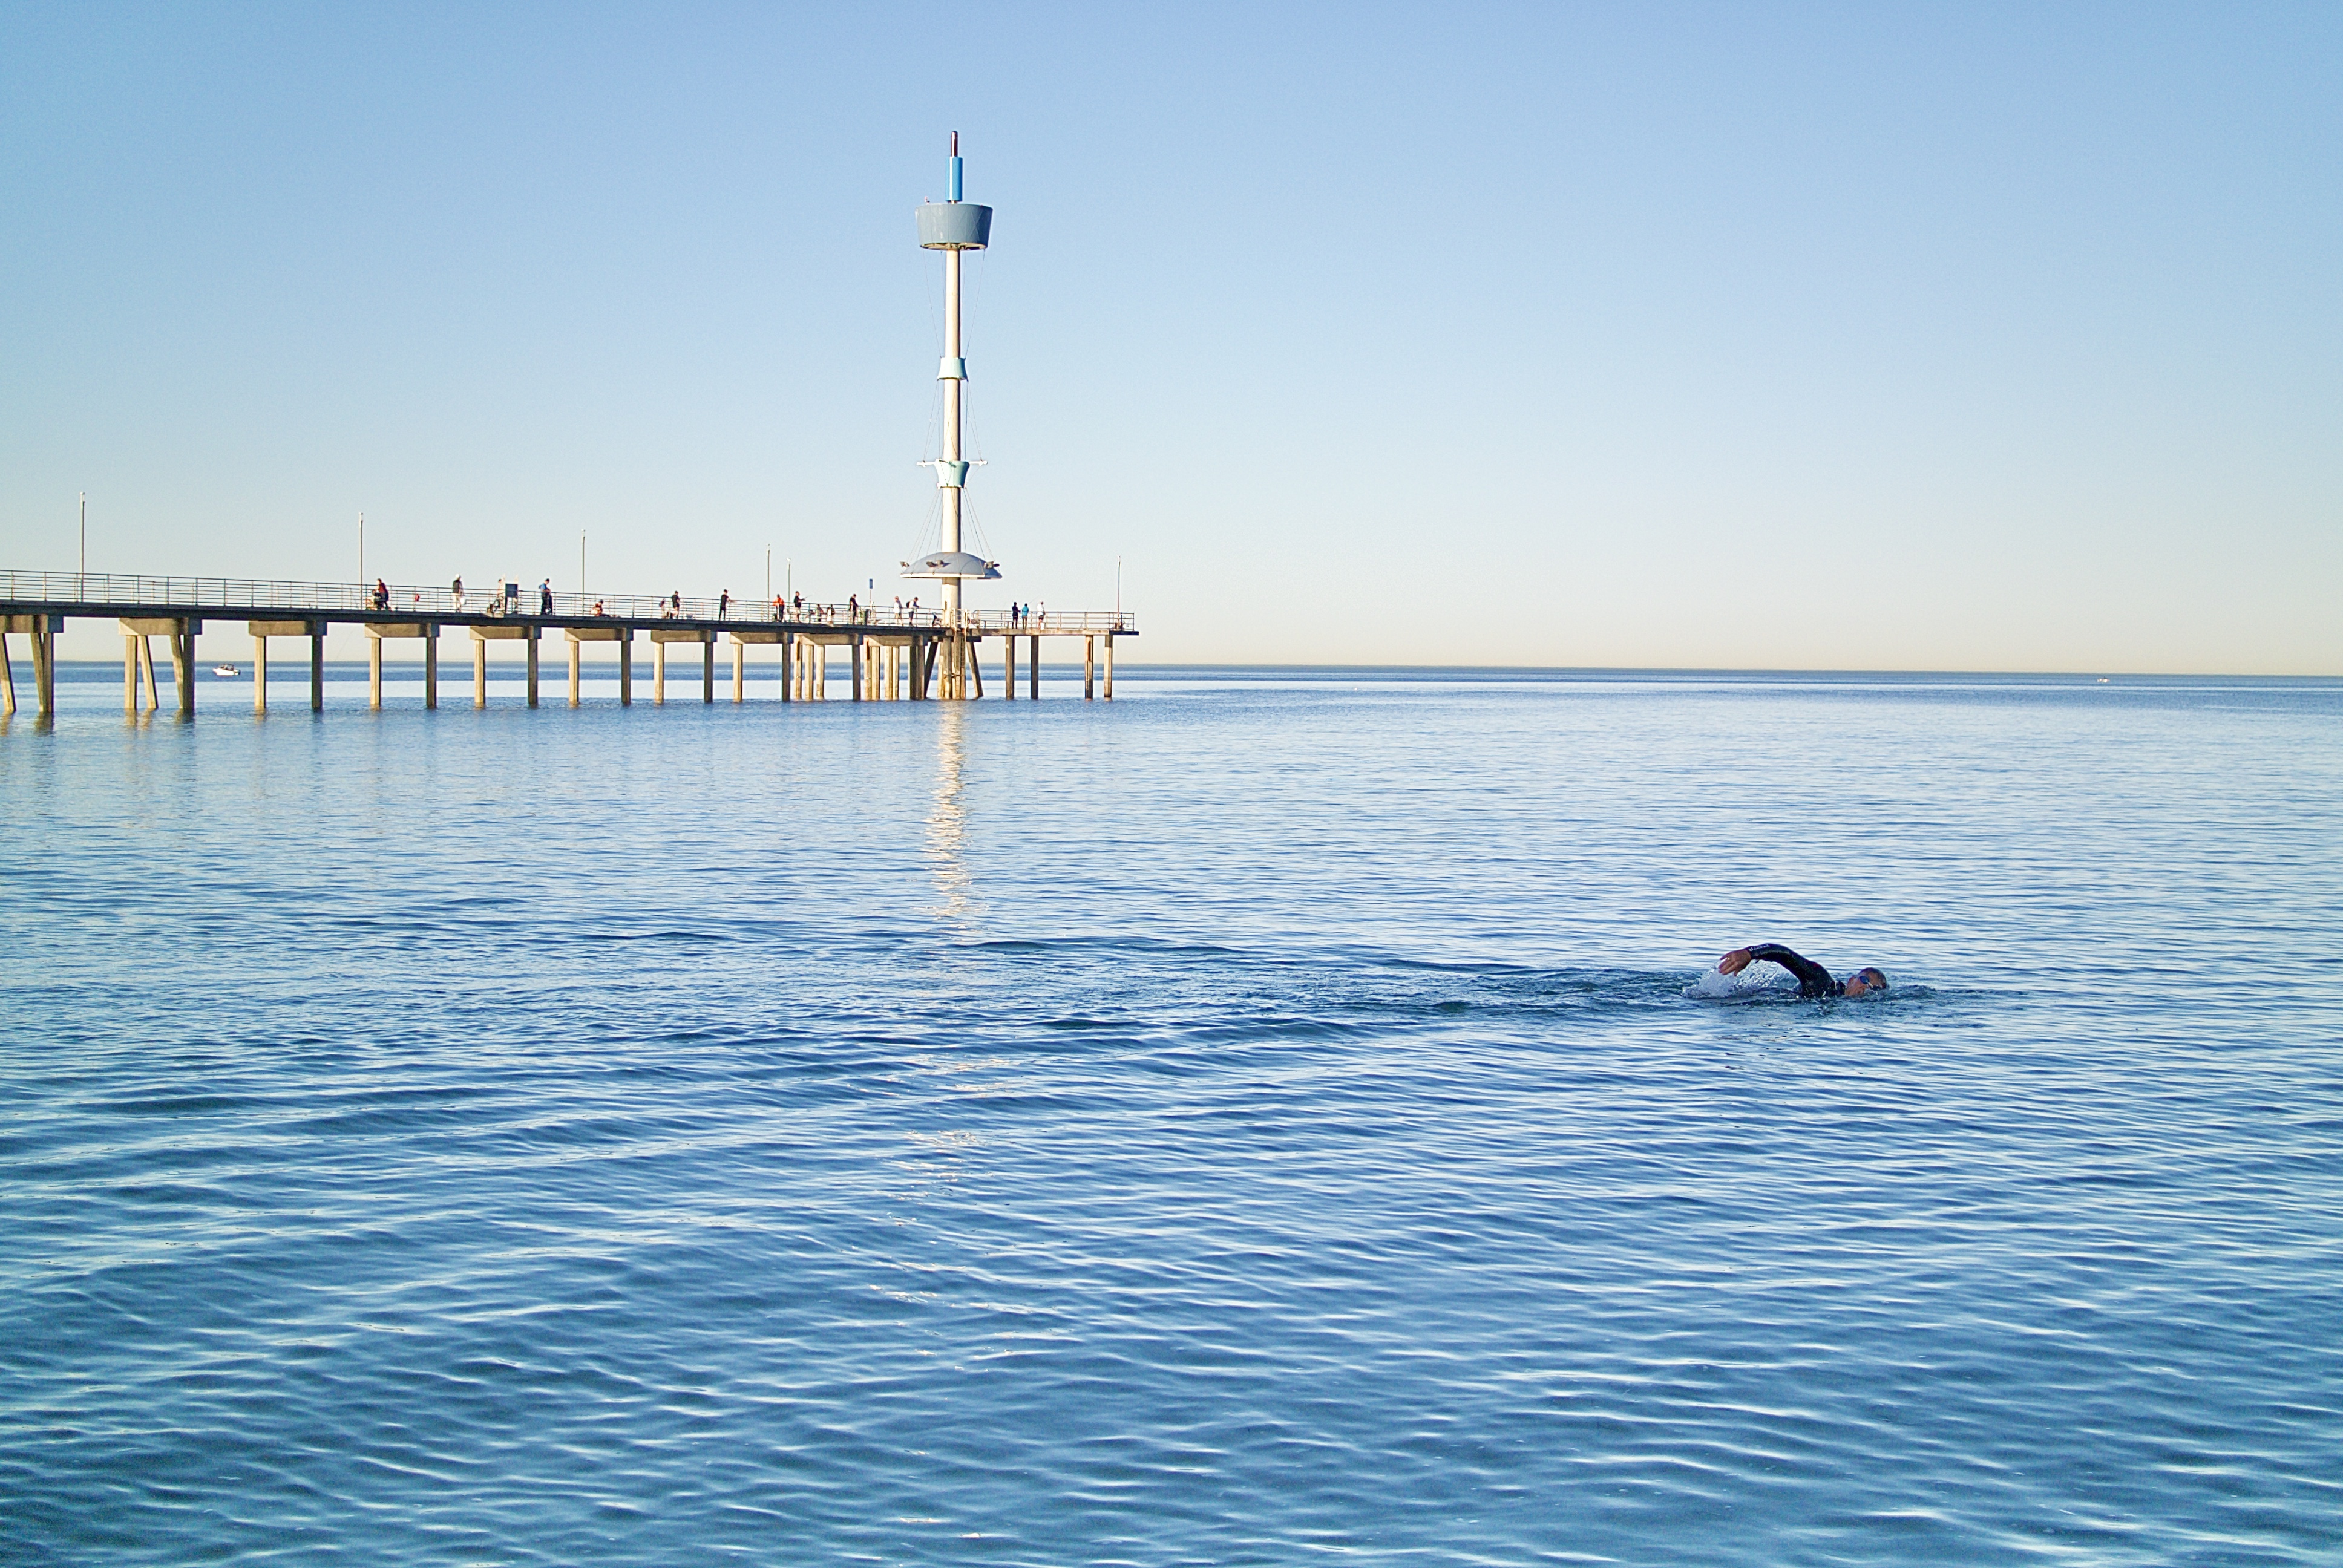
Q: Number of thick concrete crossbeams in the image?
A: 10